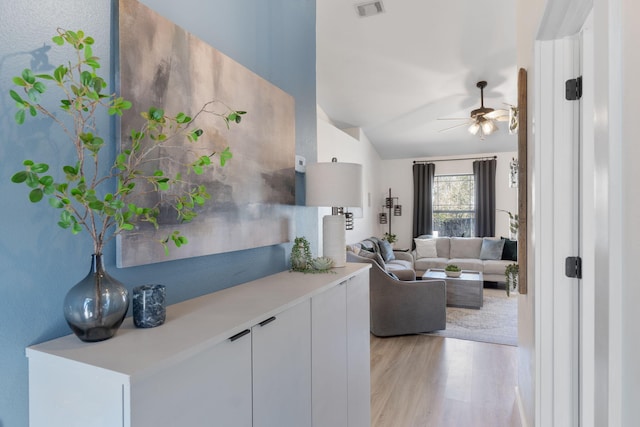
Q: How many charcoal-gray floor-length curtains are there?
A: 2